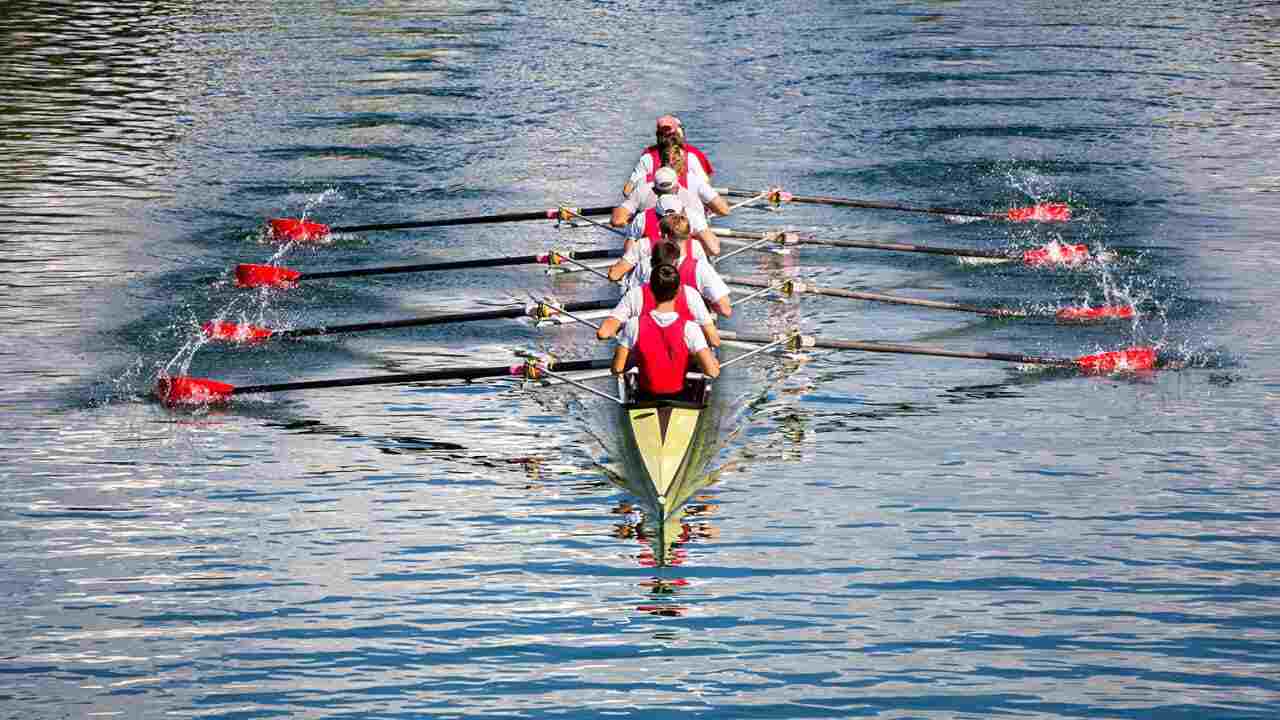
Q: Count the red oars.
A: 8